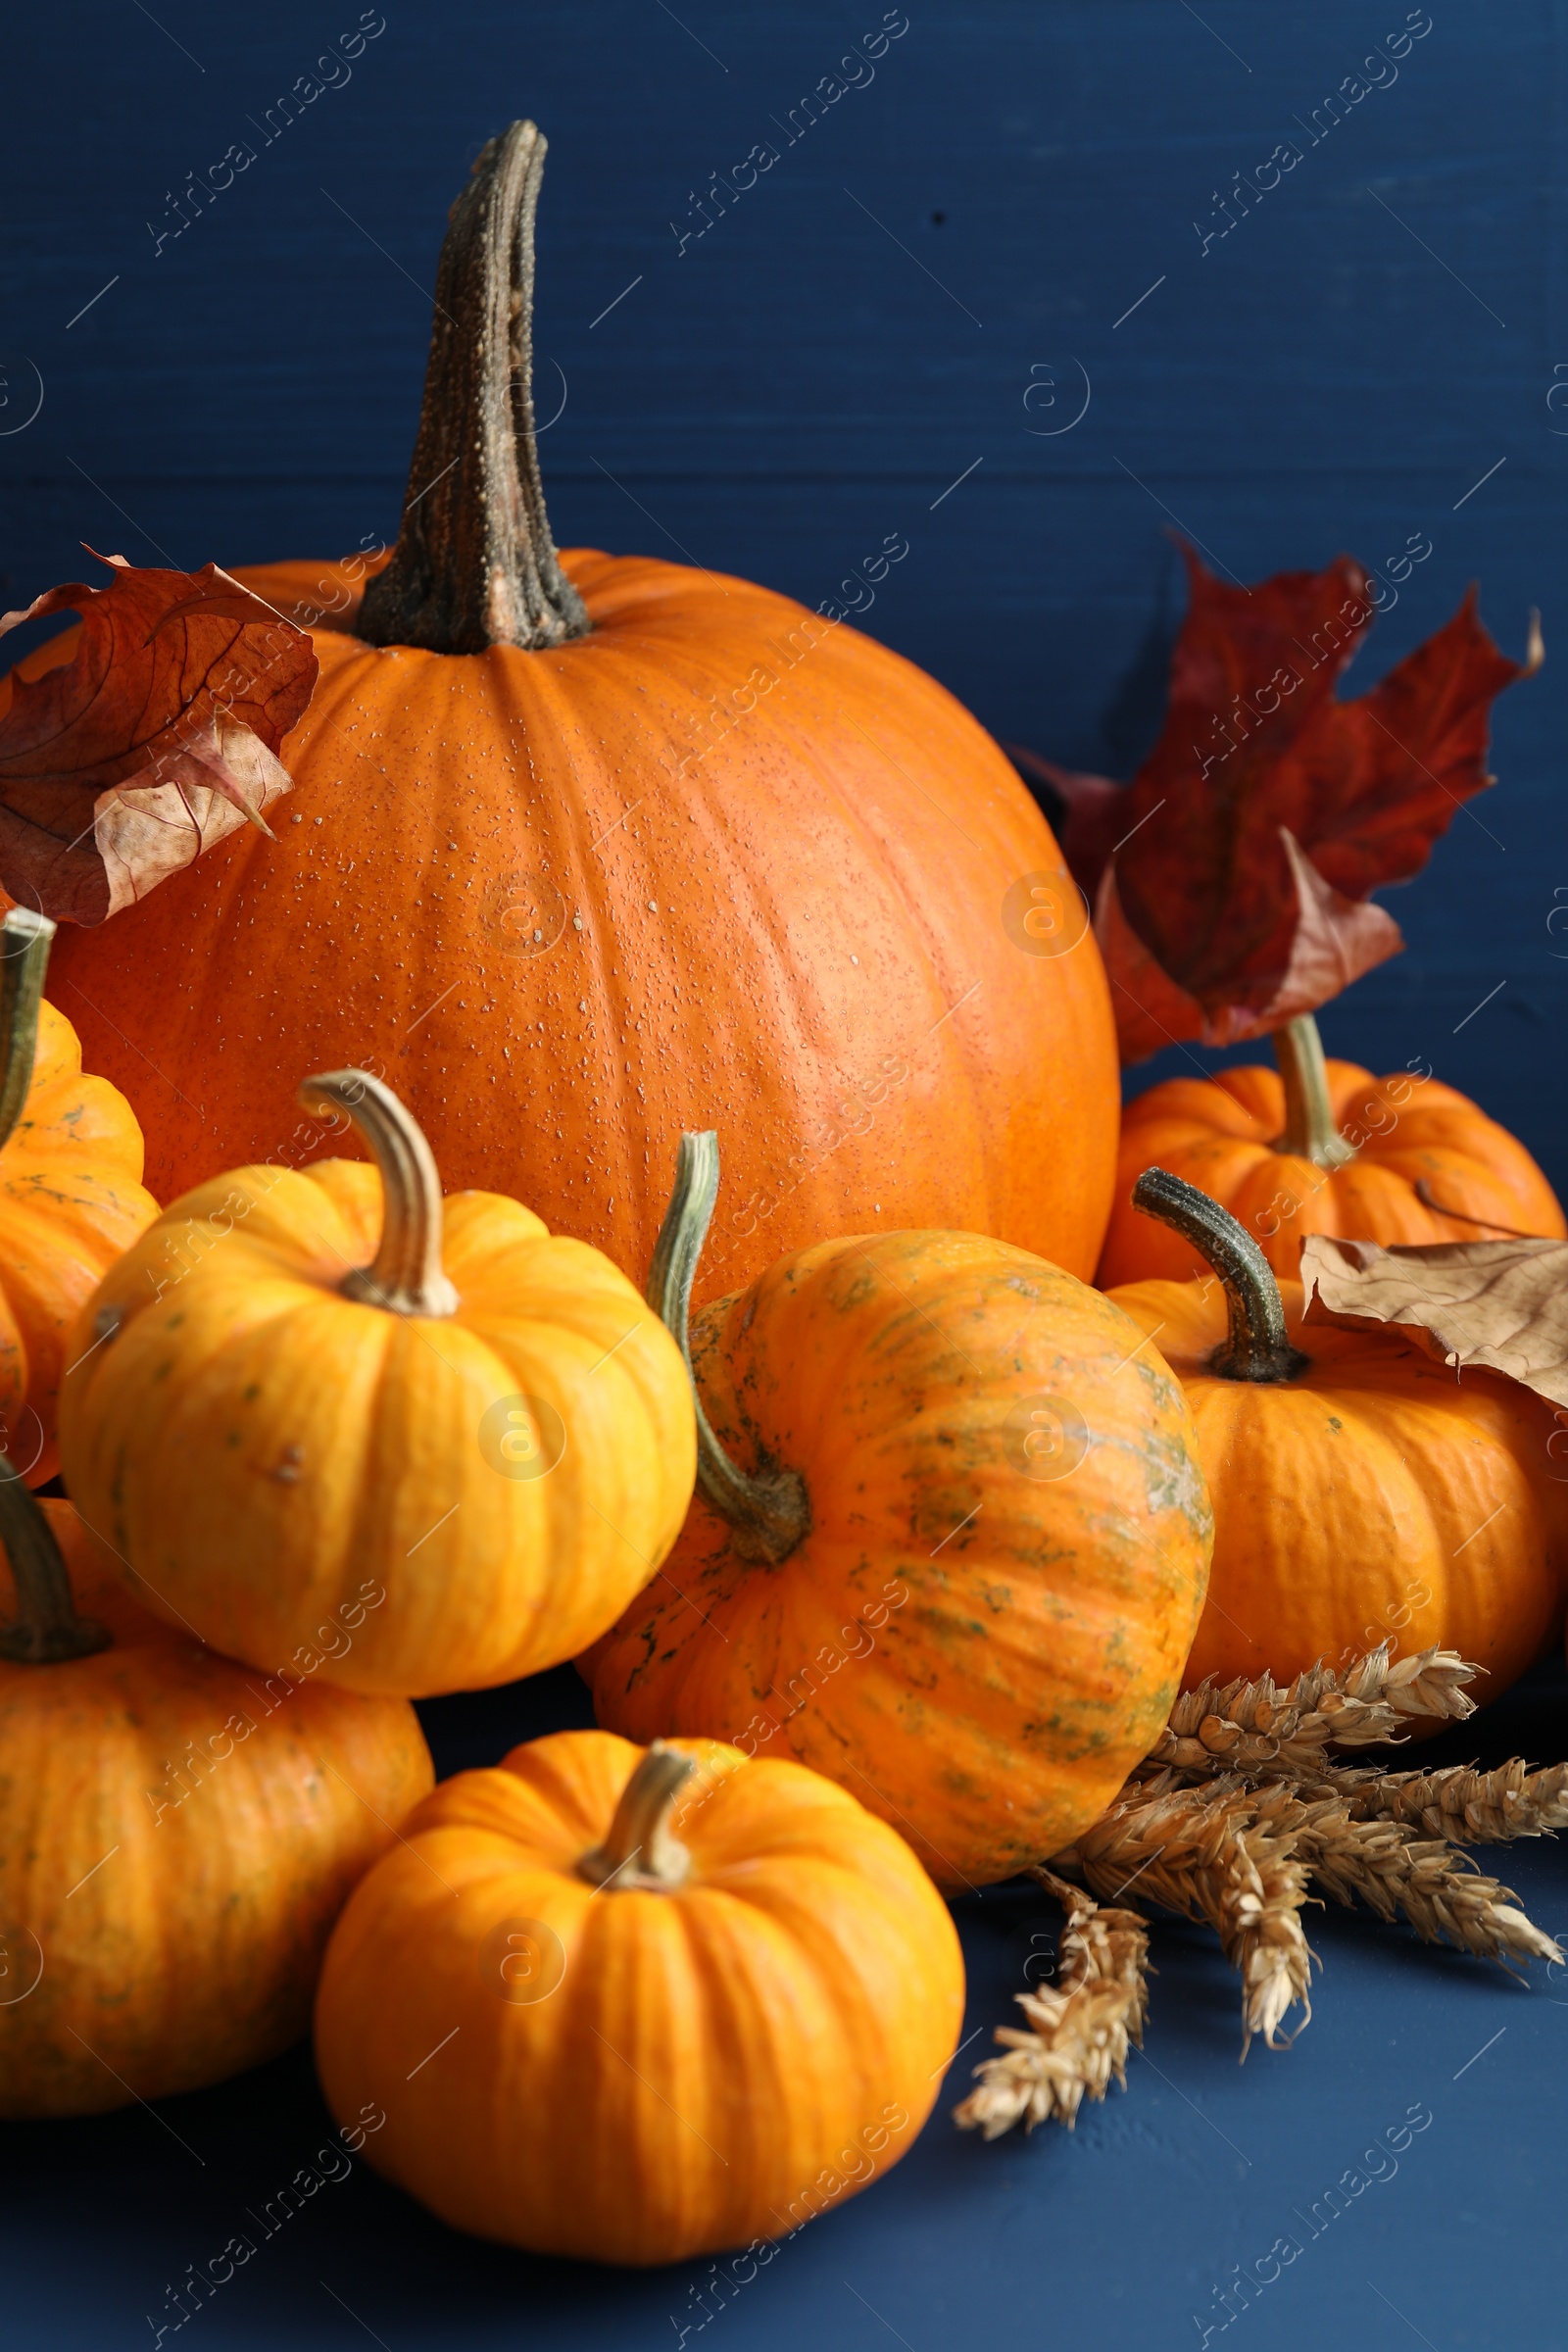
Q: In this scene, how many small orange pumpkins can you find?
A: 7